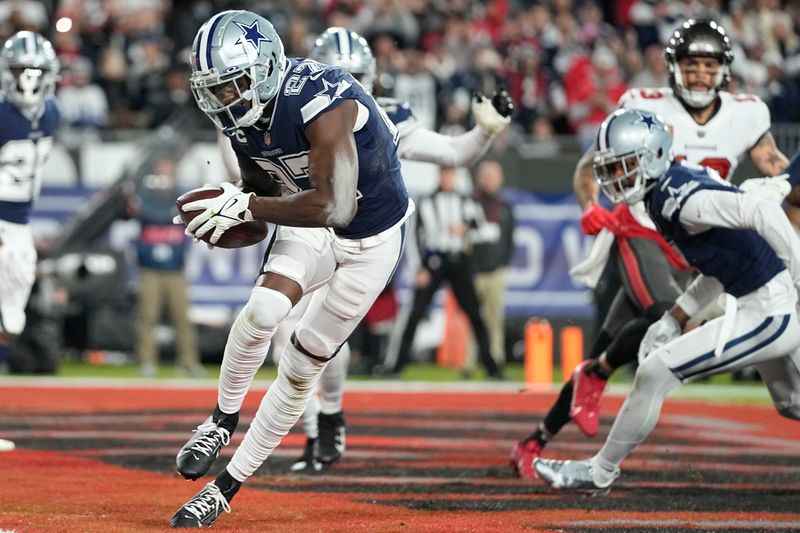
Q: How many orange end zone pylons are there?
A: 2